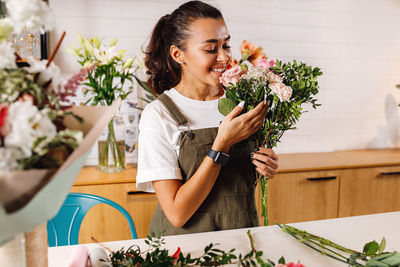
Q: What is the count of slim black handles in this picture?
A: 3